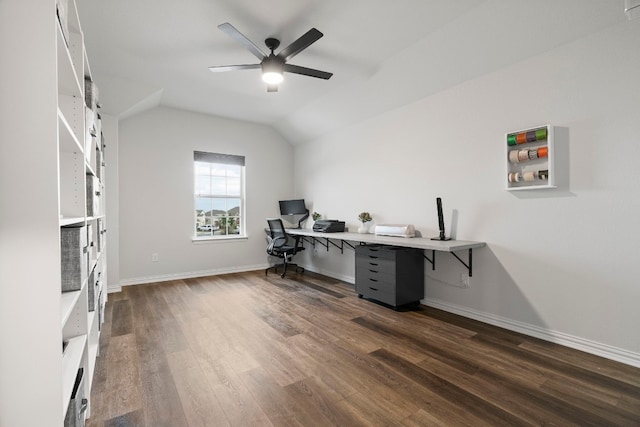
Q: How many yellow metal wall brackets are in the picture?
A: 0